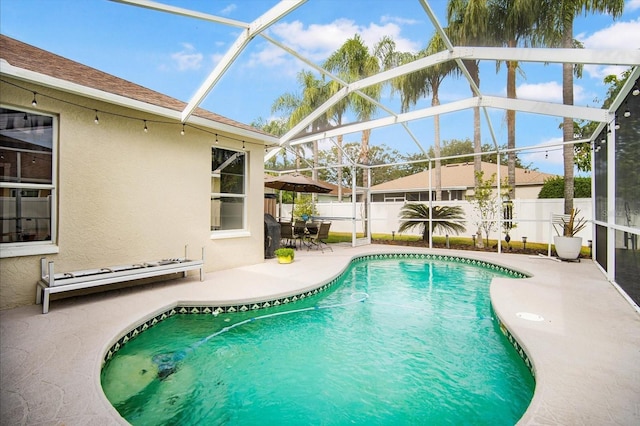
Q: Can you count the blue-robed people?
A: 0